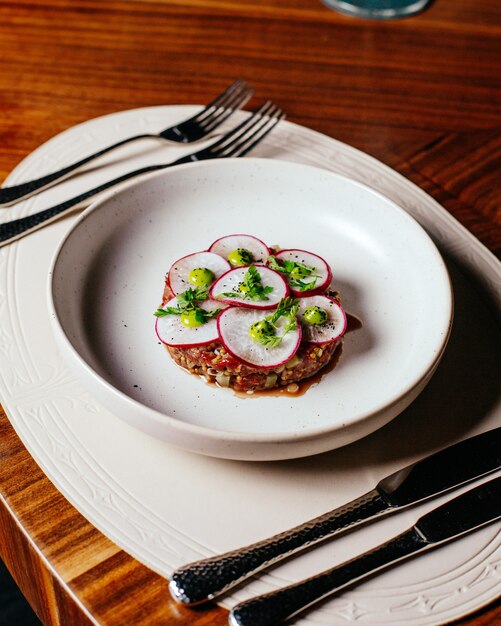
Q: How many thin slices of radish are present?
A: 7